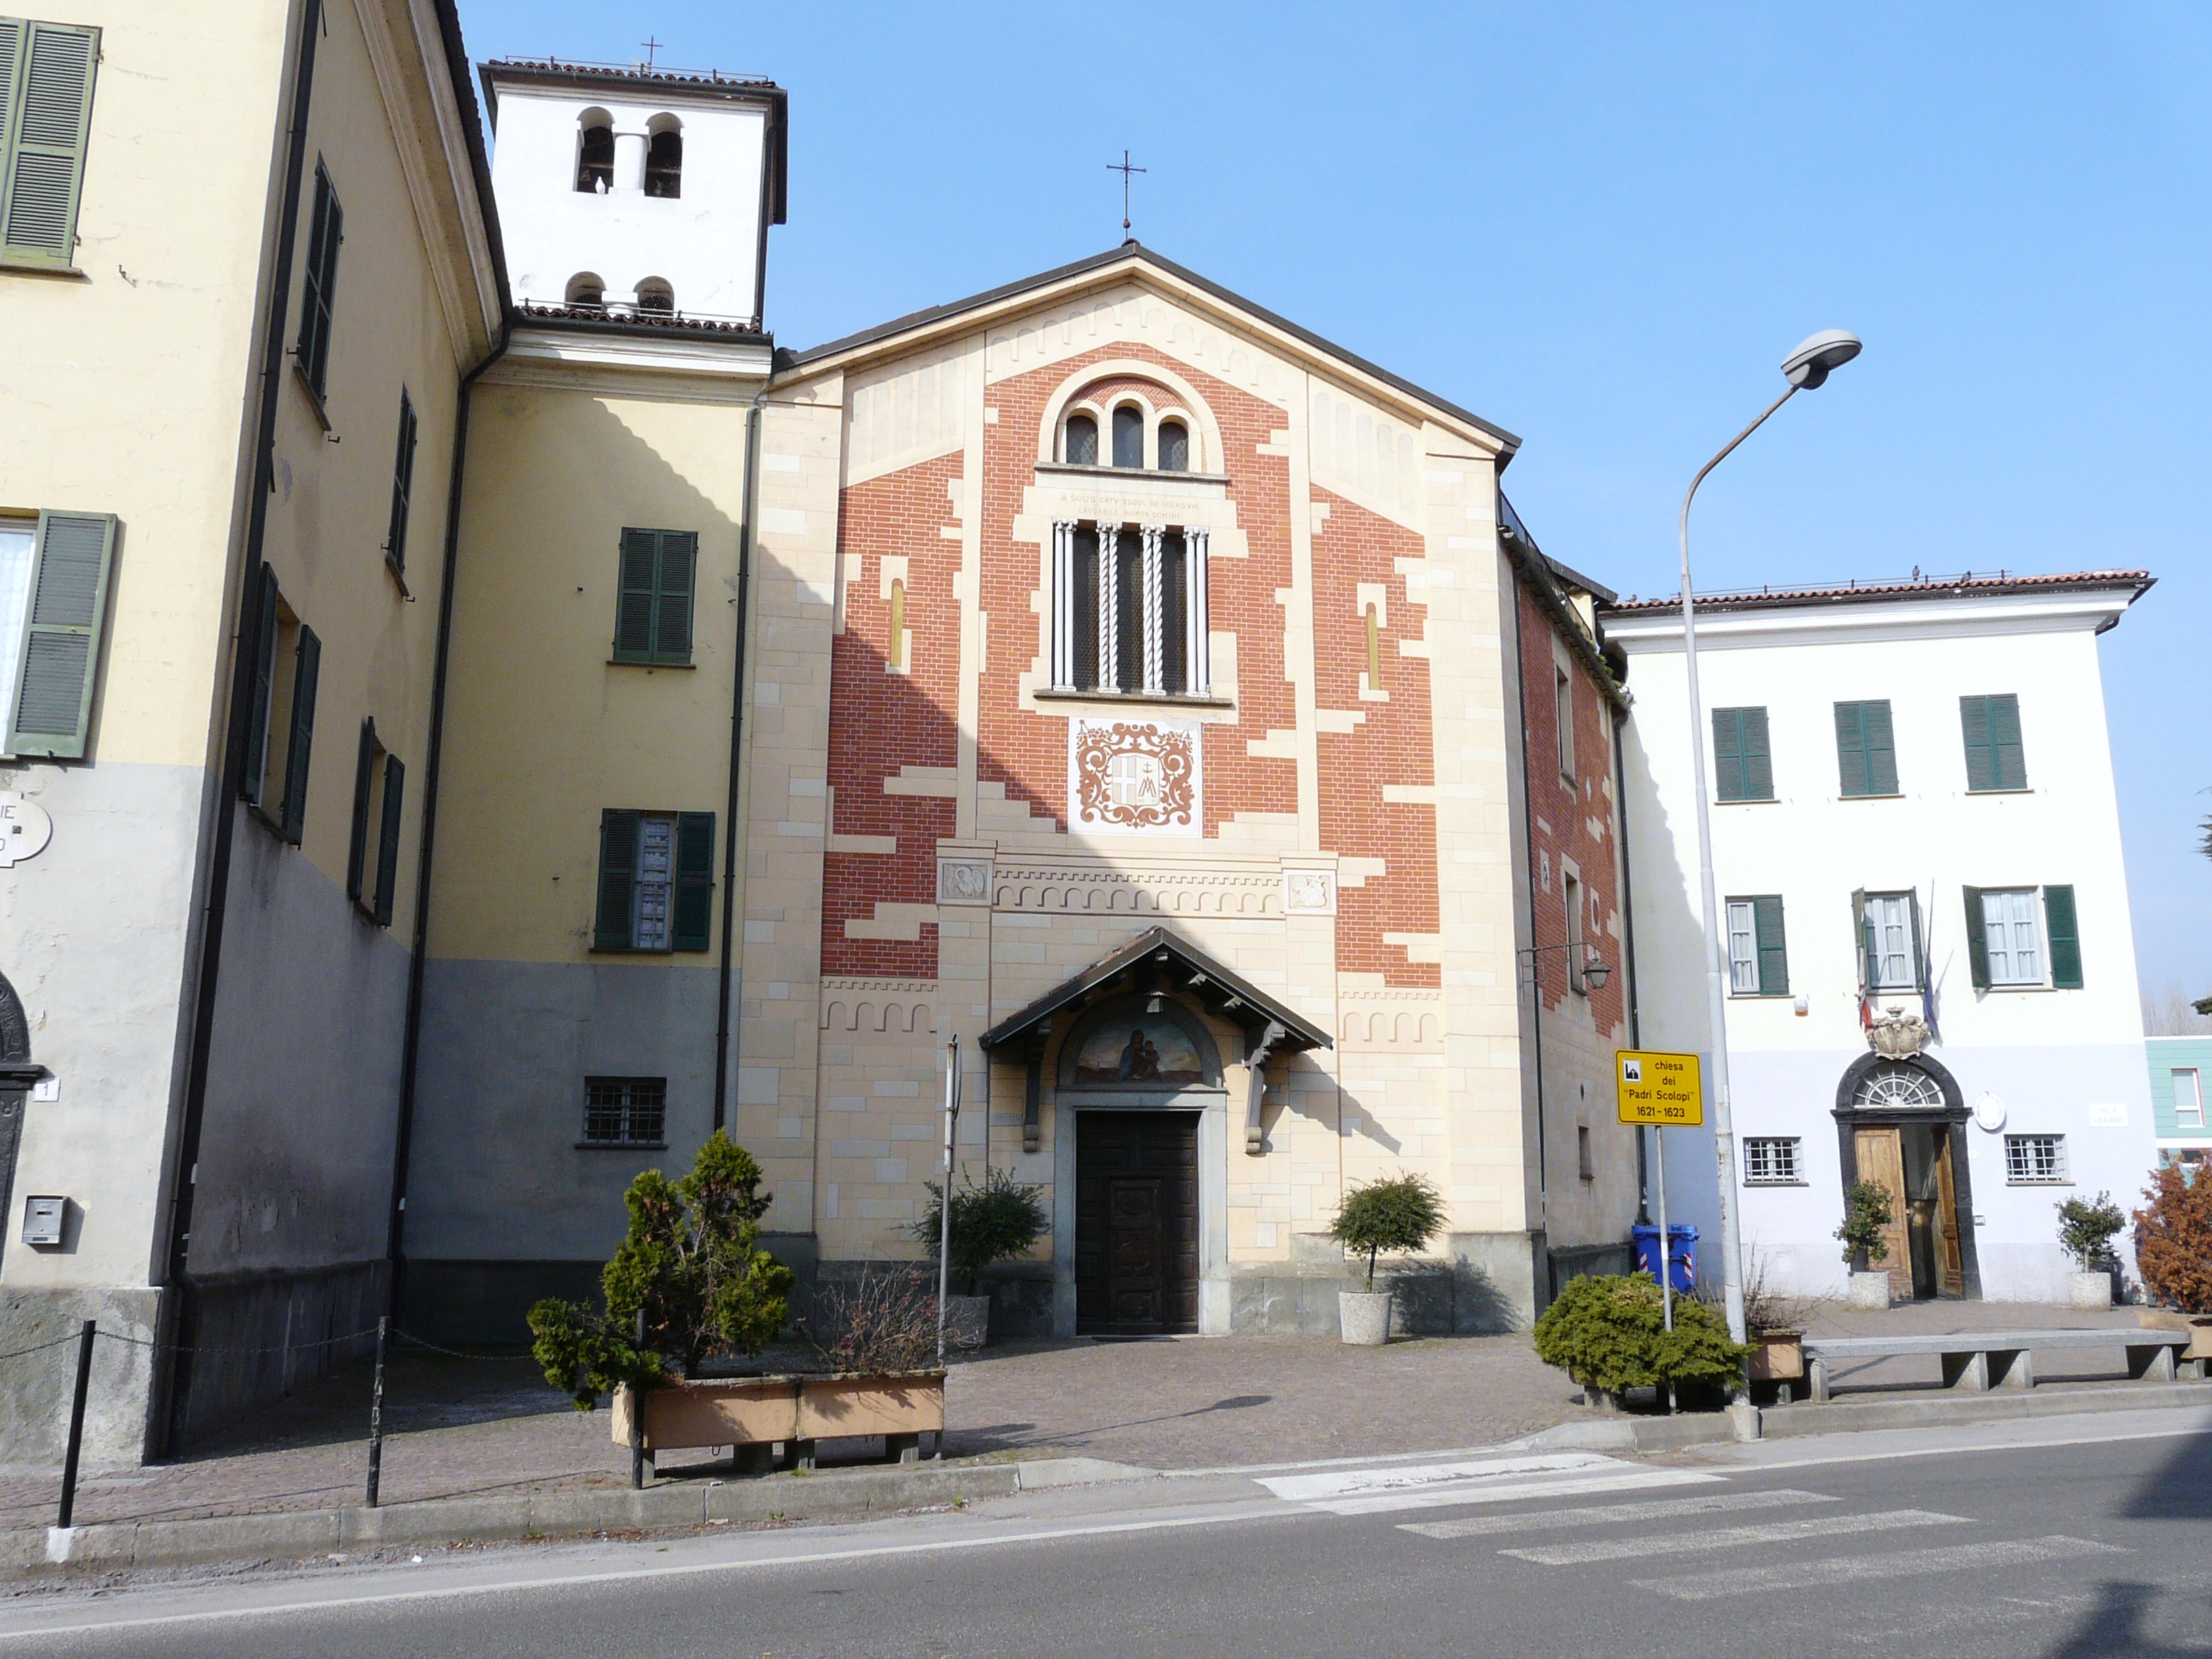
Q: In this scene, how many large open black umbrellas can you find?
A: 0